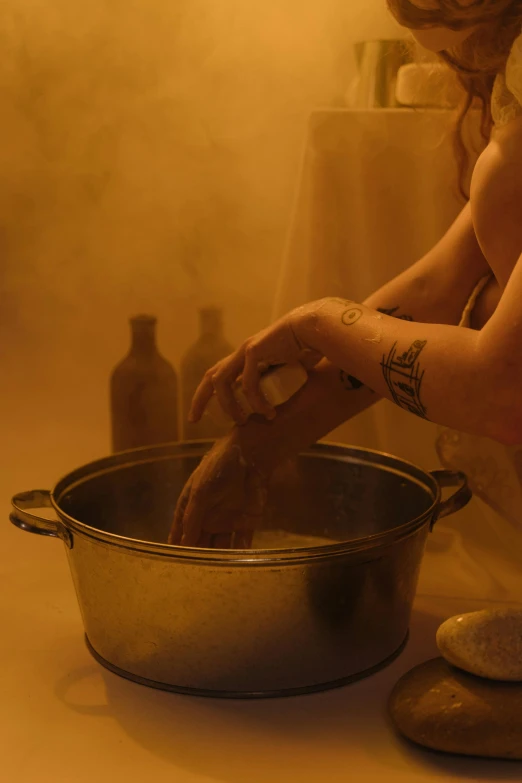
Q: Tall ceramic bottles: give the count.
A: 2